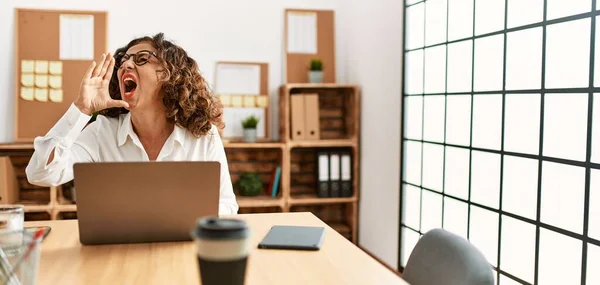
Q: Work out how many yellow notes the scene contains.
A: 13